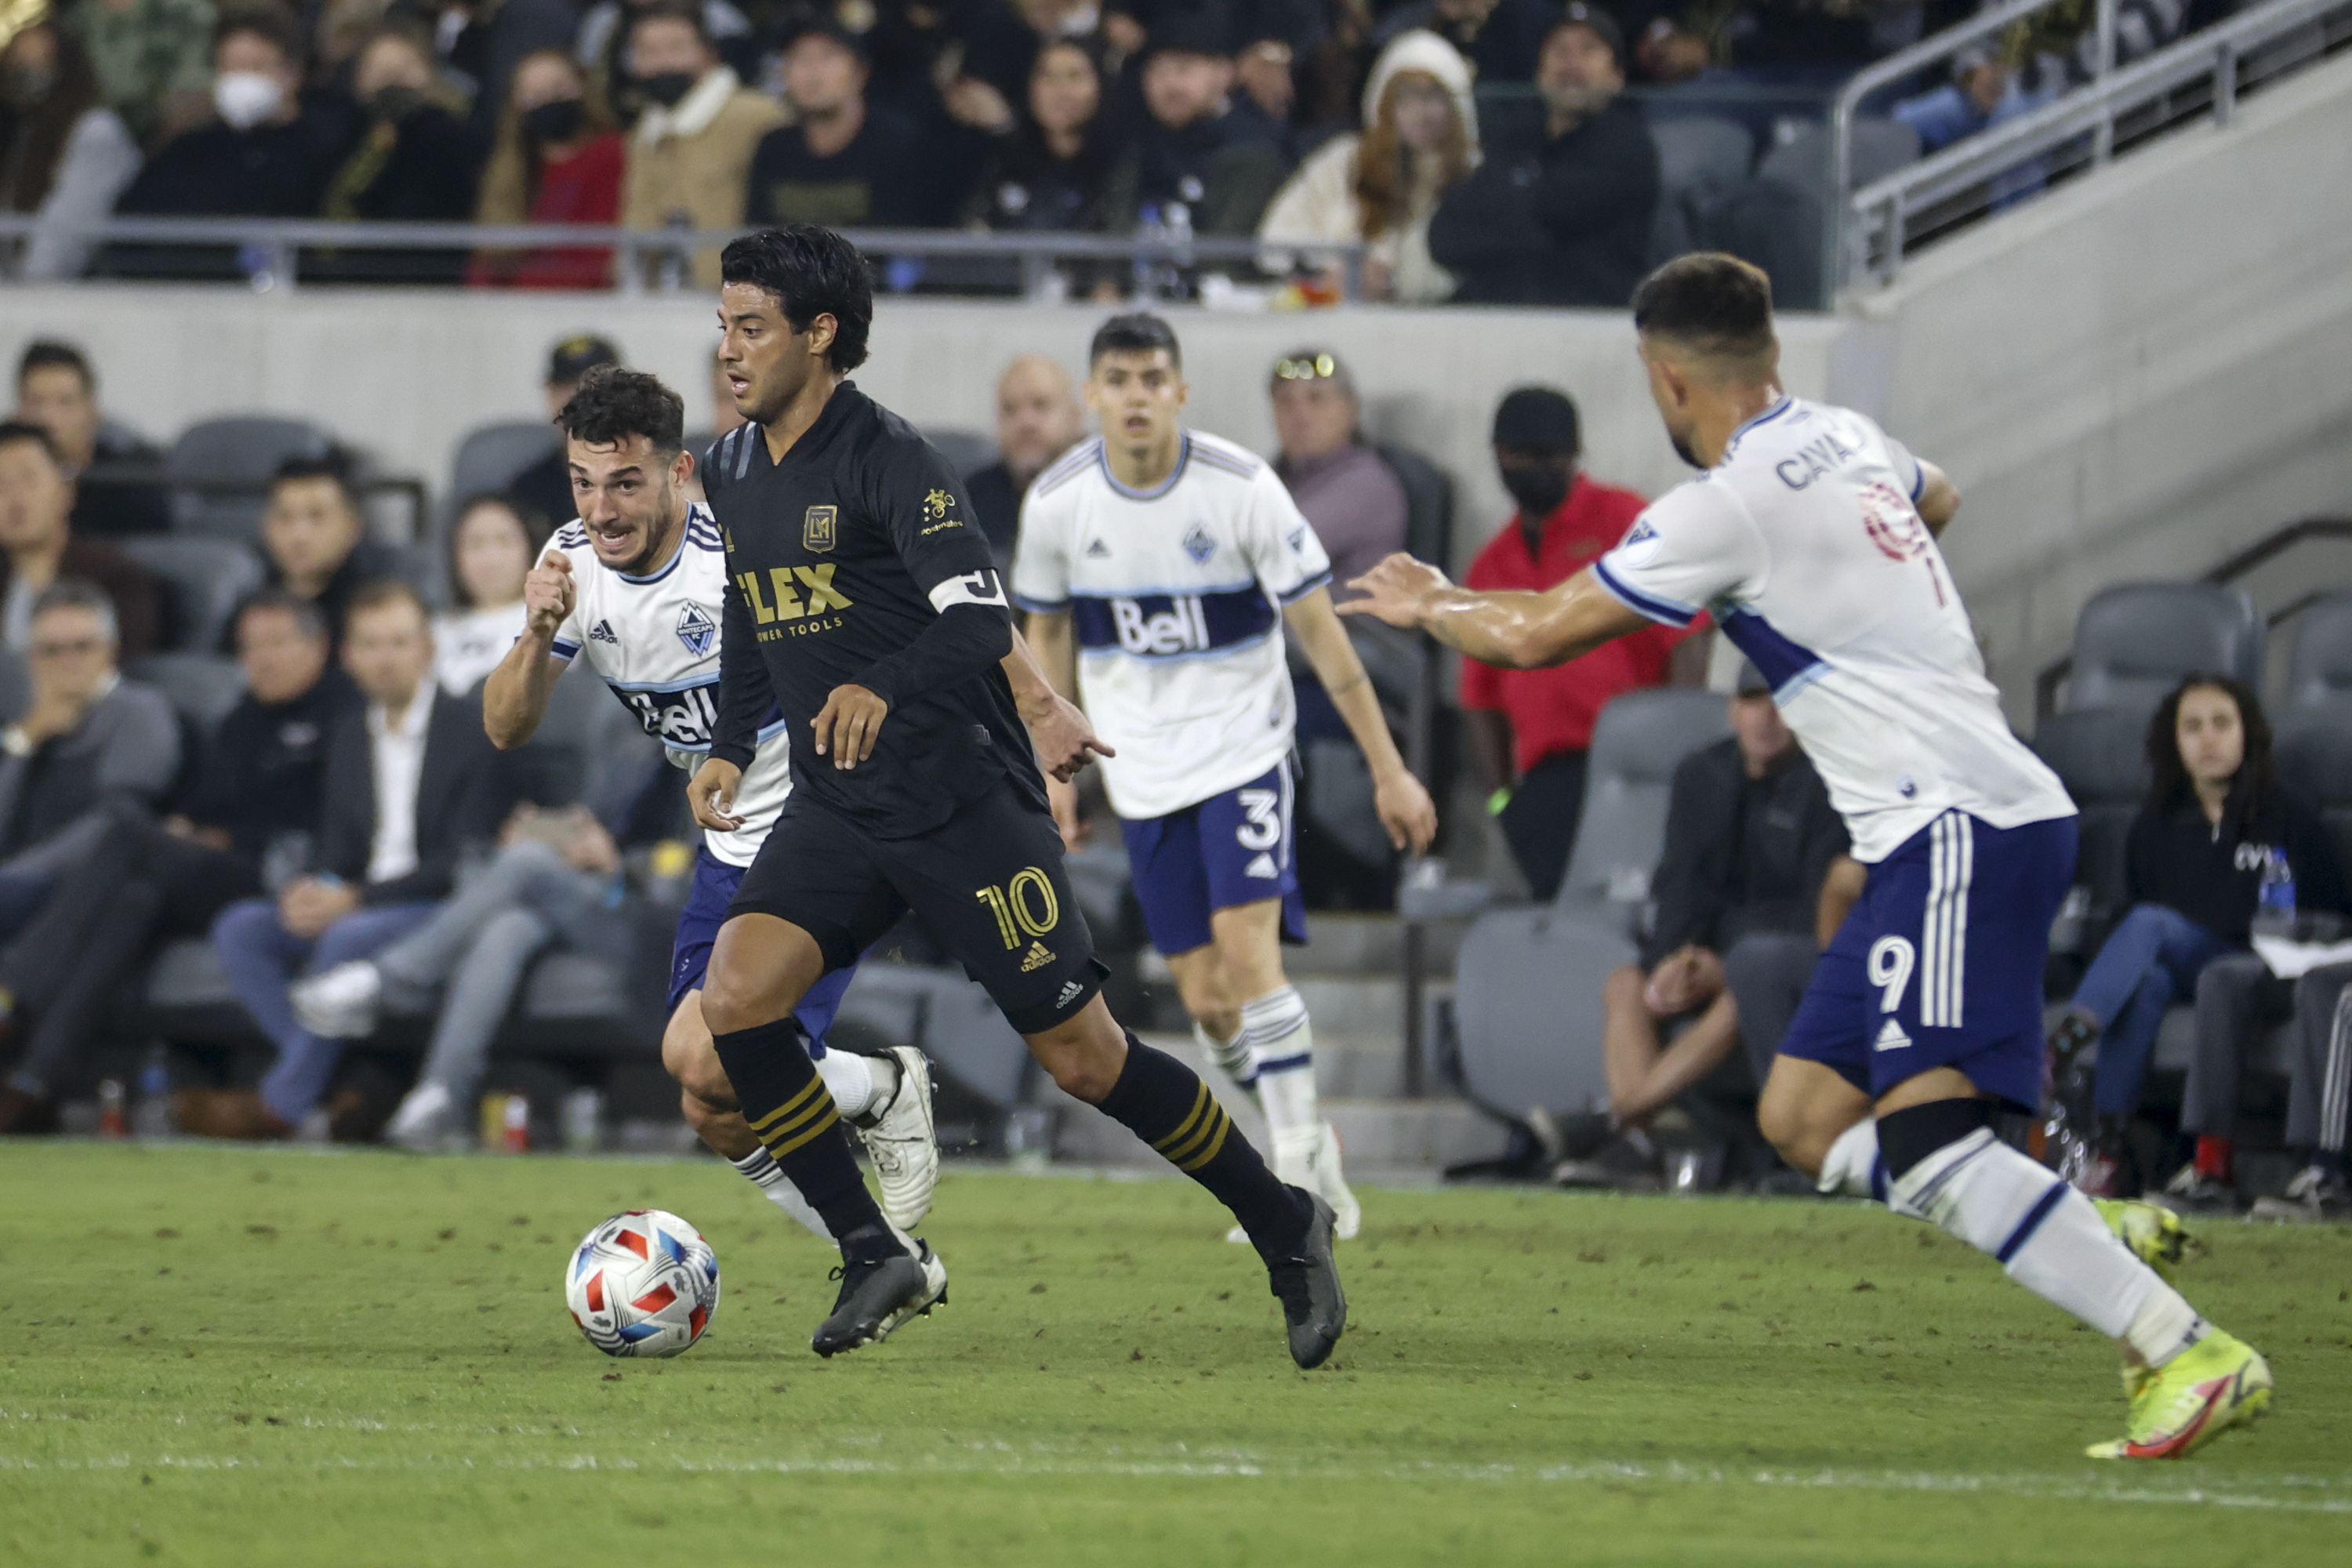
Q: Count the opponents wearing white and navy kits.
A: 3